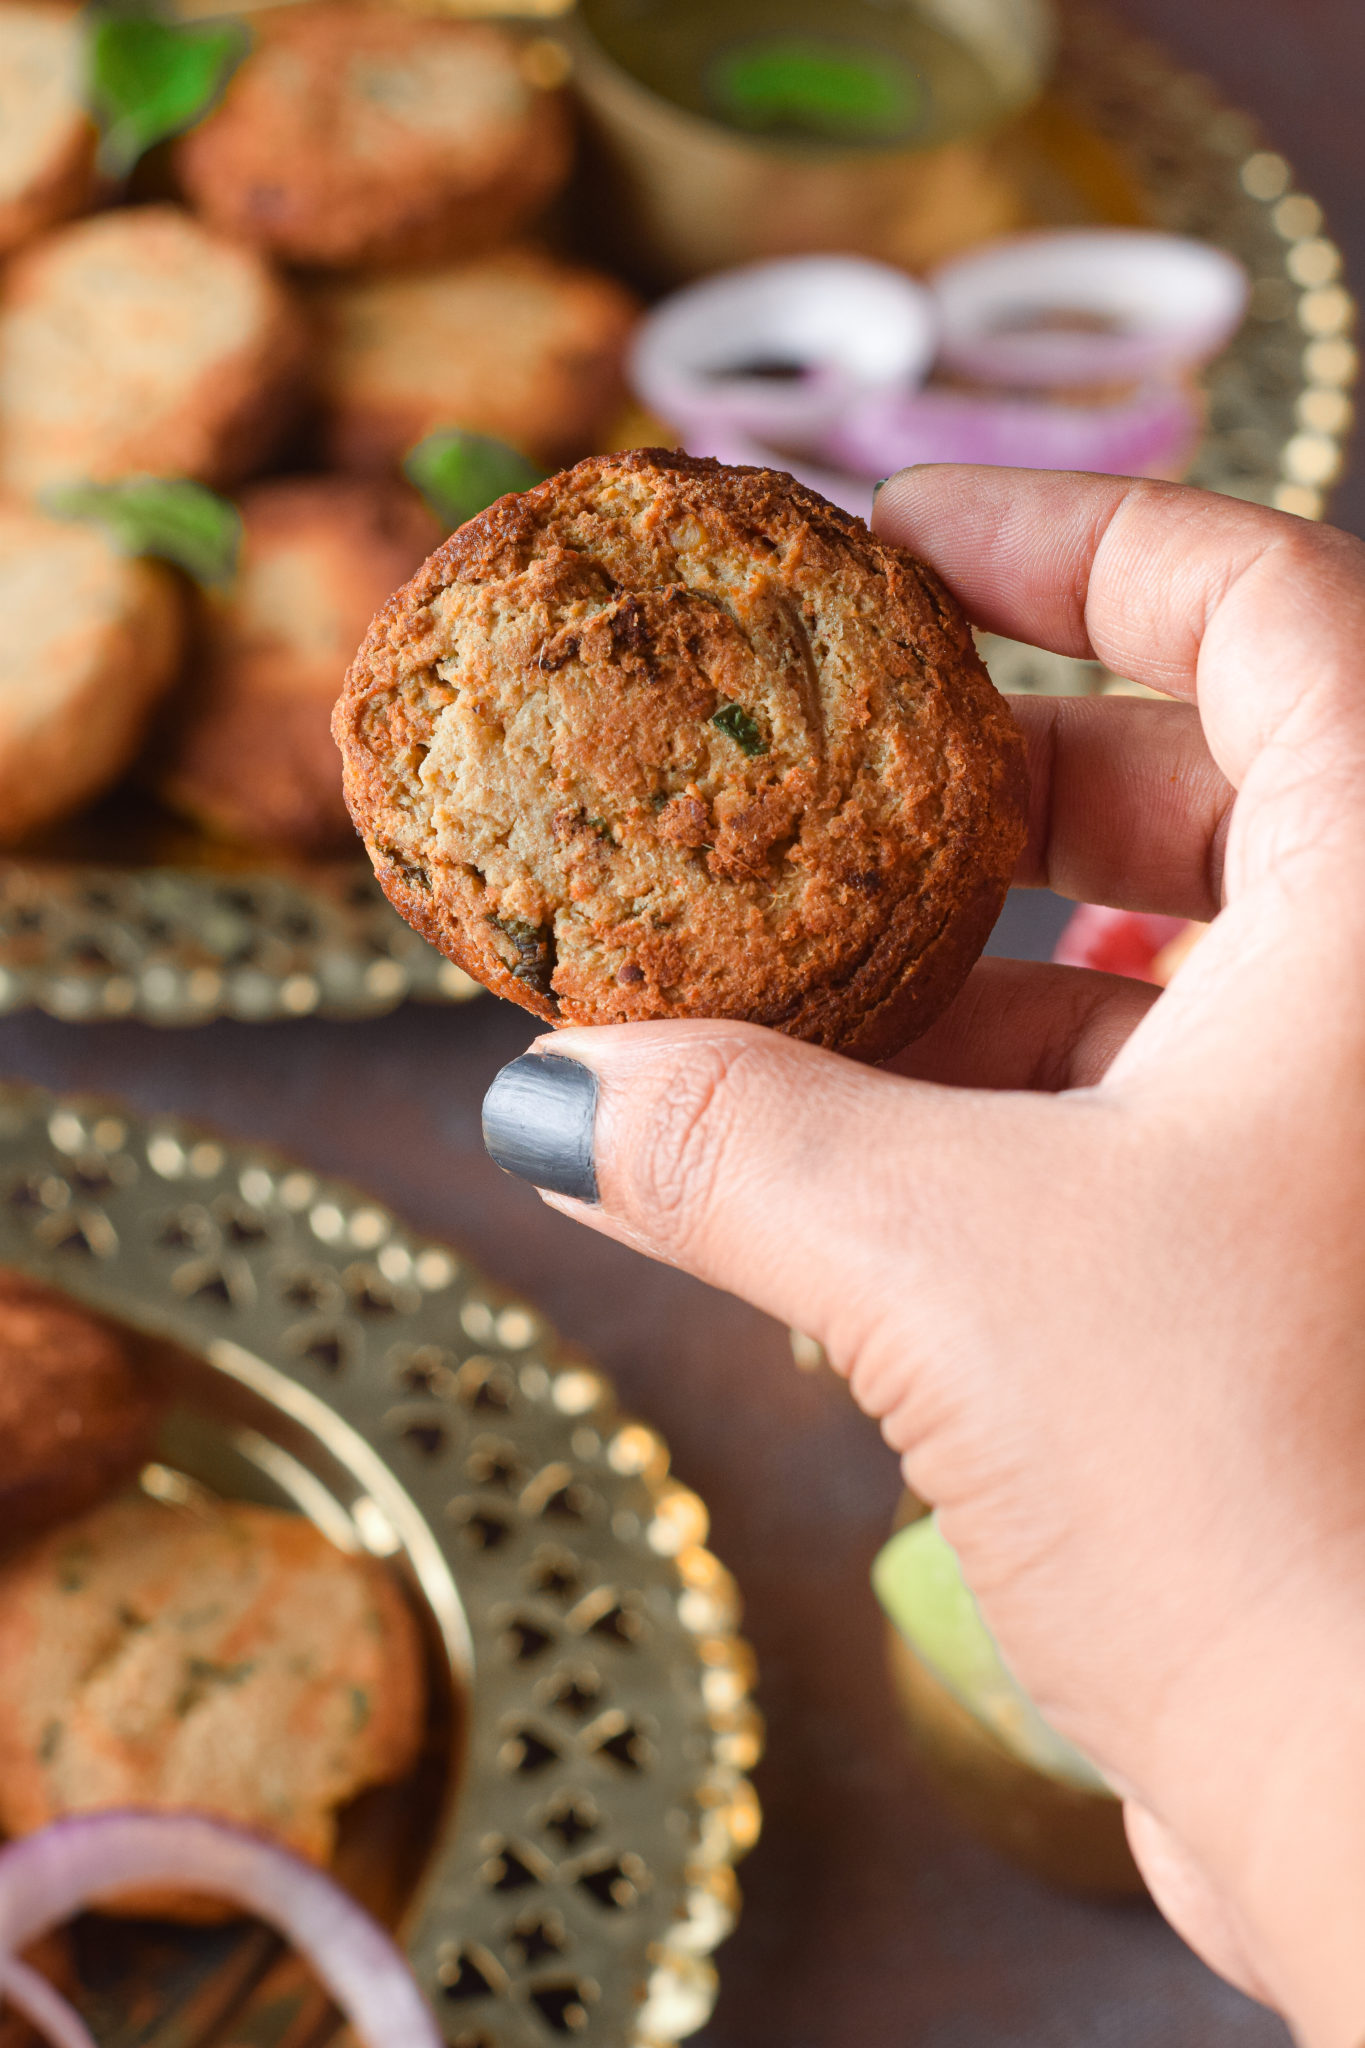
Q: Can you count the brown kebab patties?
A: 9